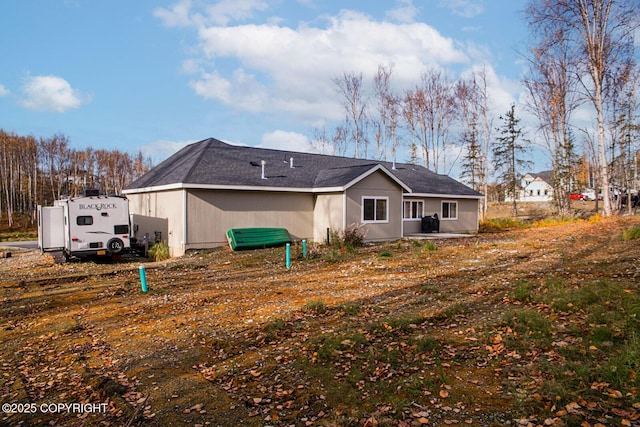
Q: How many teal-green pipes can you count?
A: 3